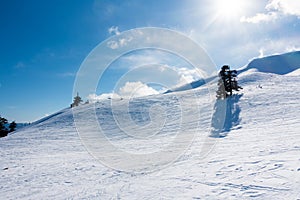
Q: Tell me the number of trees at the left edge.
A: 2